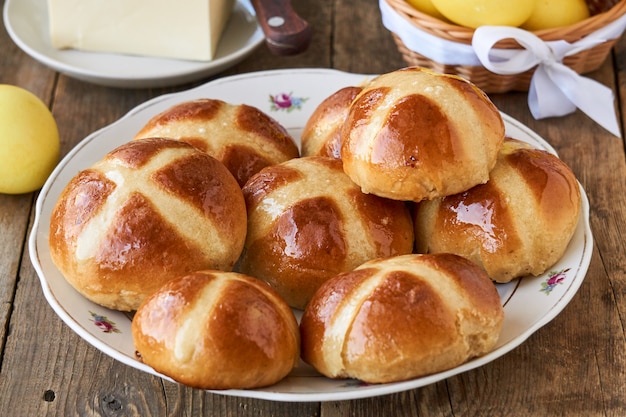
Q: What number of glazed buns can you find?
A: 8